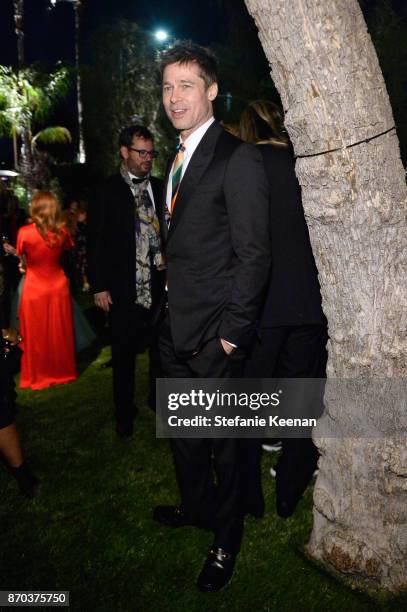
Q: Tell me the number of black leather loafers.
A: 2